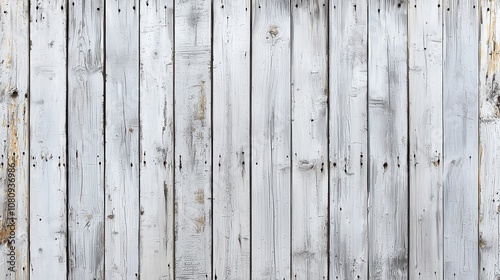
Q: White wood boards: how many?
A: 14